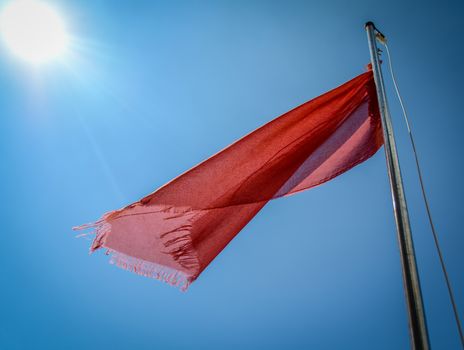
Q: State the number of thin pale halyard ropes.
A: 1